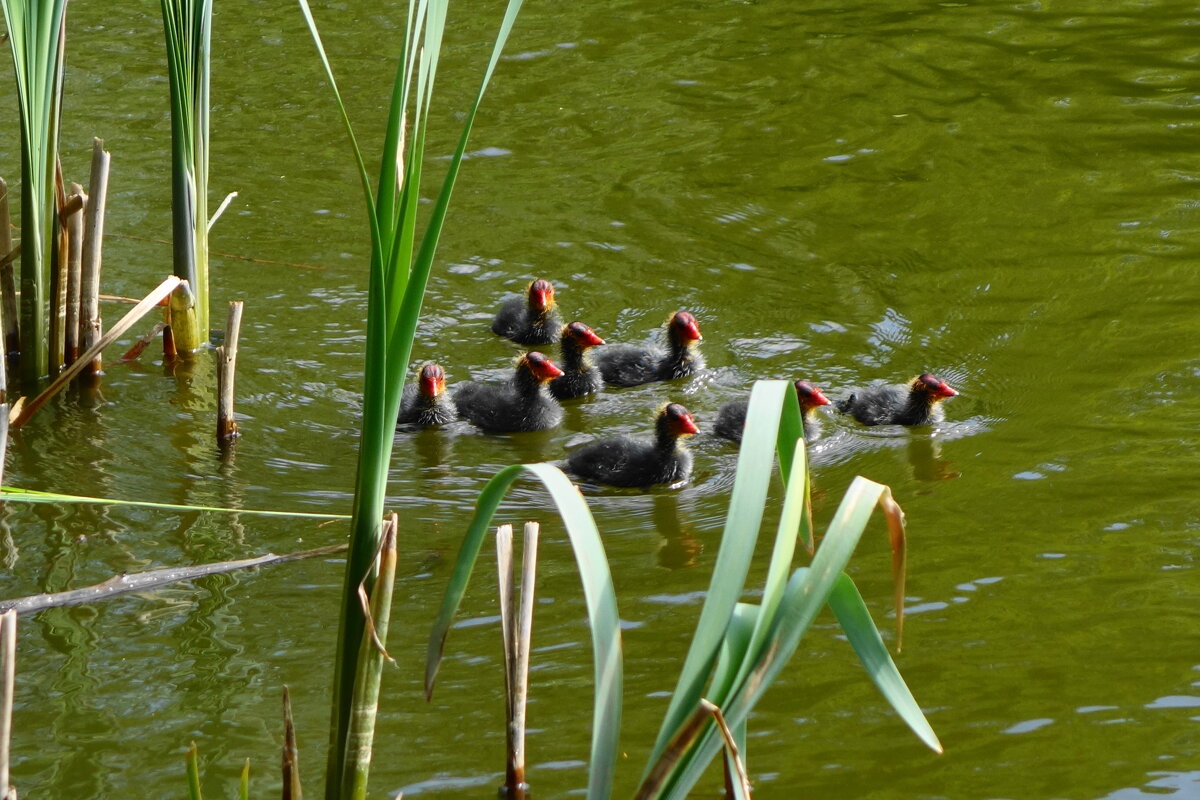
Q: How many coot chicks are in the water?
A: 8